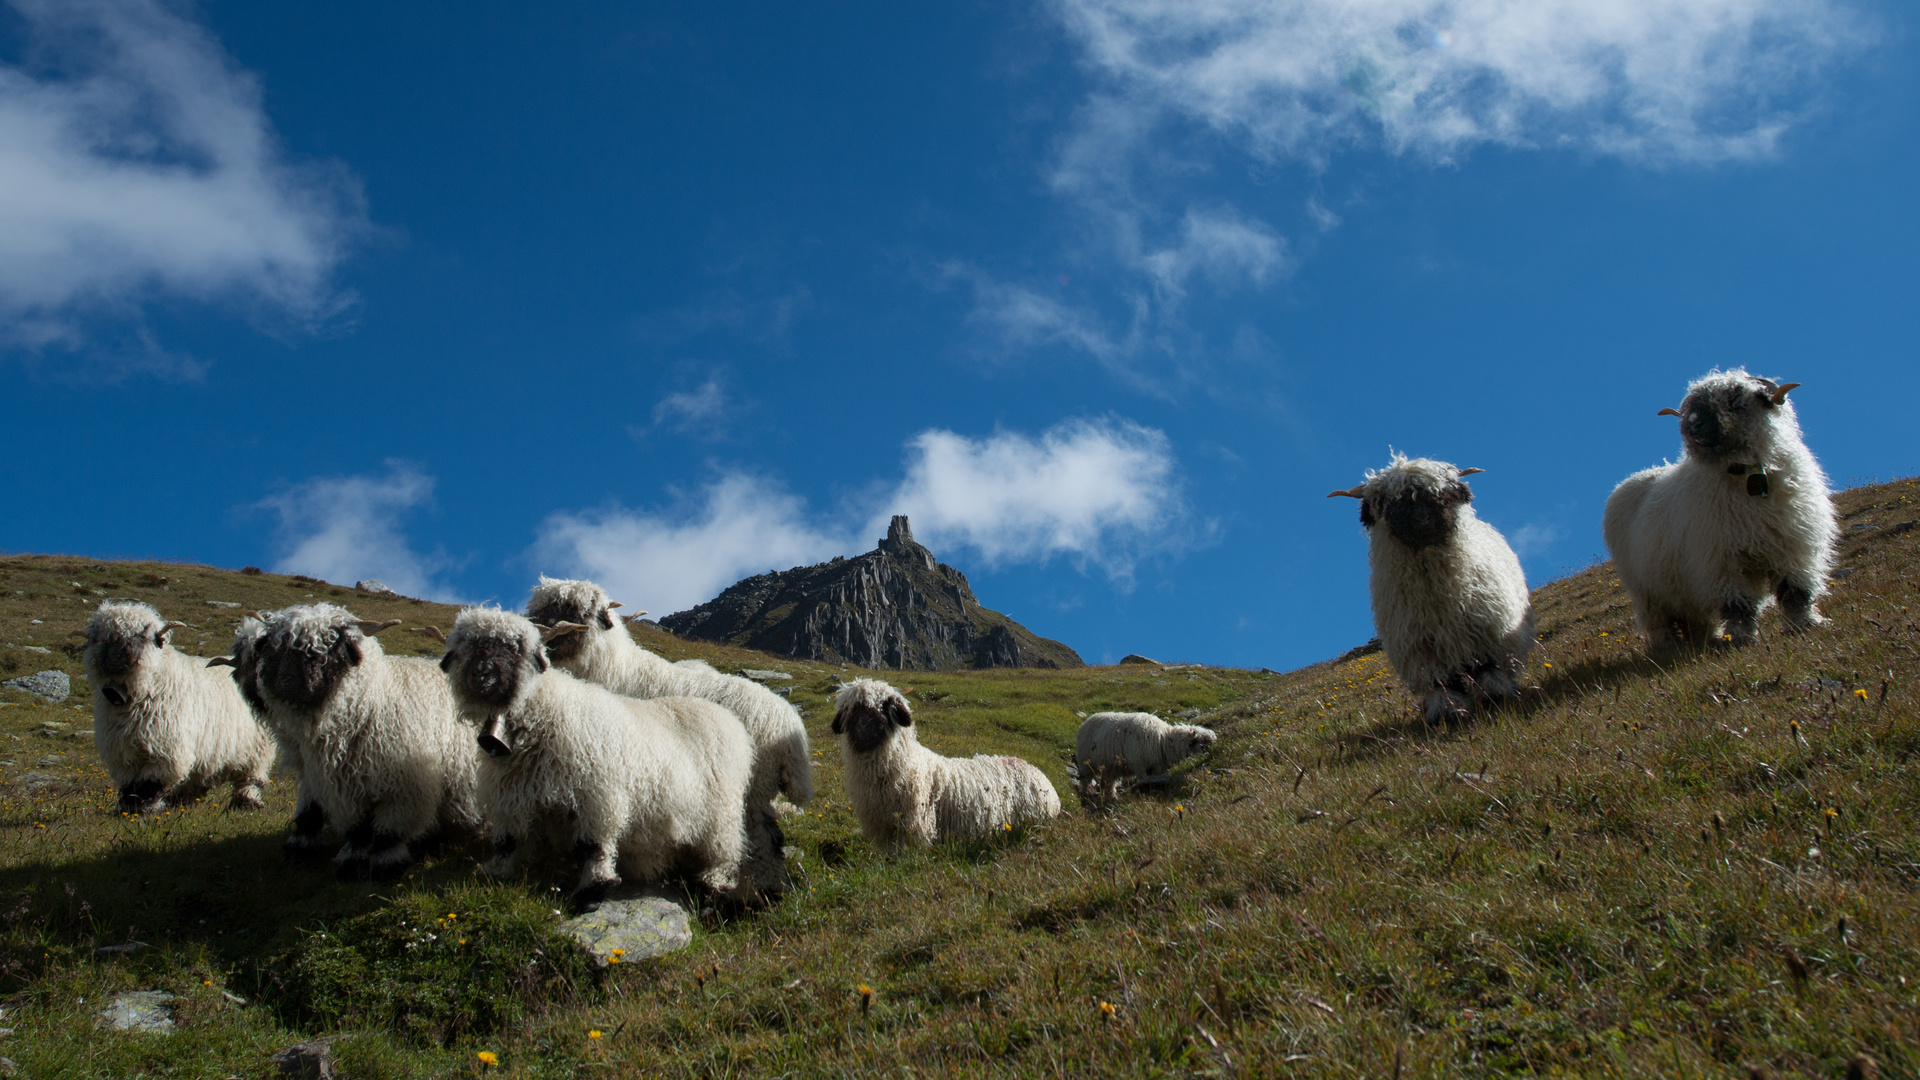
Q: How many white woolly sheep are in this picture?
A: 9